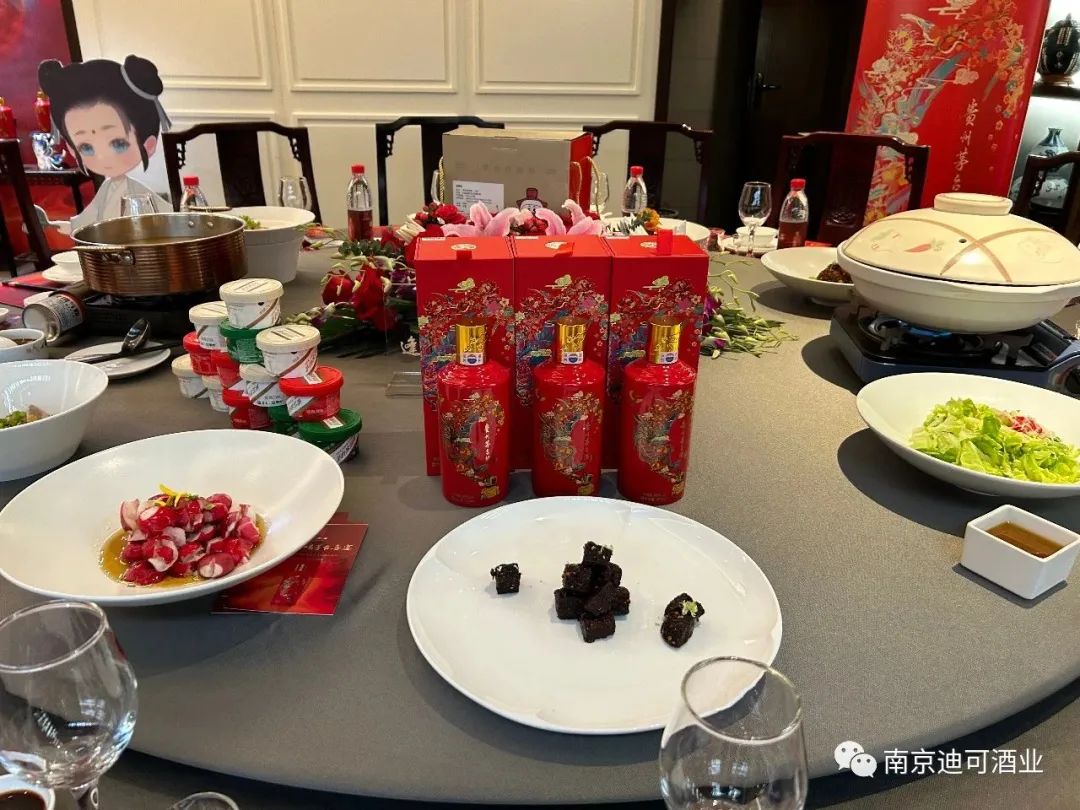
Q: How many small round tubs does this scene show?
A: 13